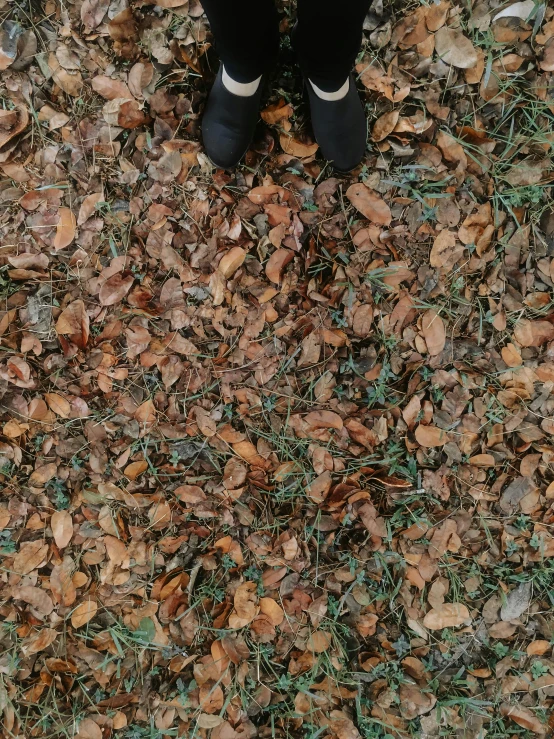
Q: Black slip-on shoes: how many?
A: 2